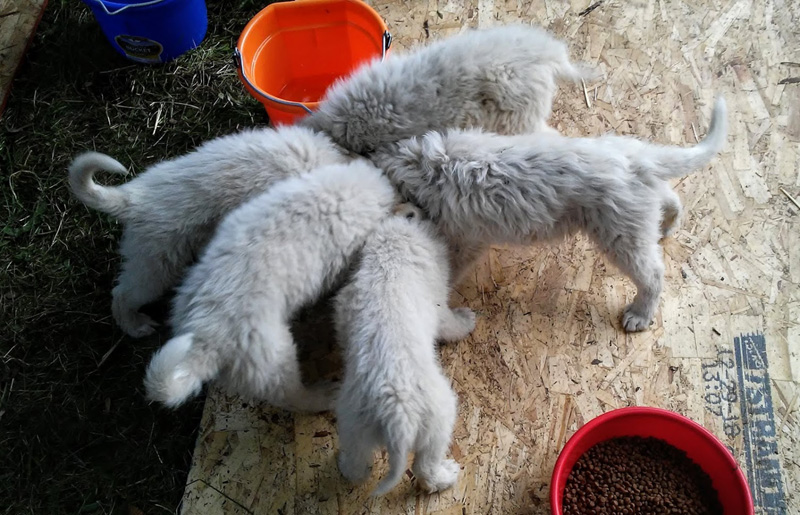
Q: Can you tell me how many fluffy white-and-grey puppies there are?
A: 5